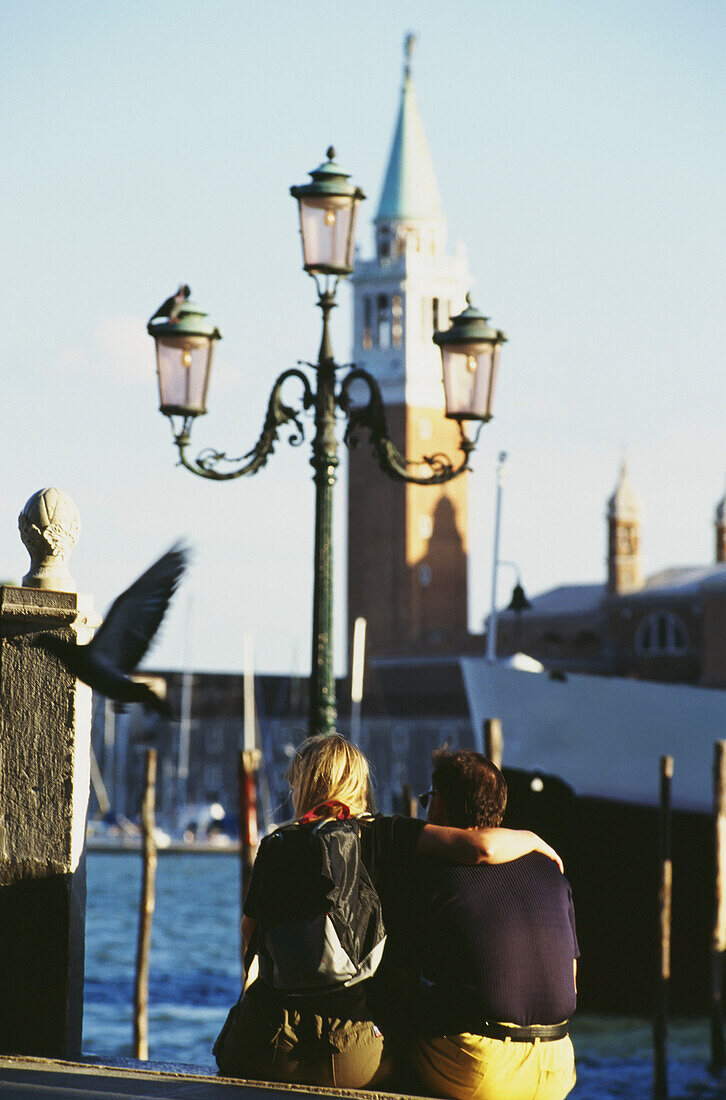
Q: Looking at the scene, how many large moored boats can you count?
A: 1